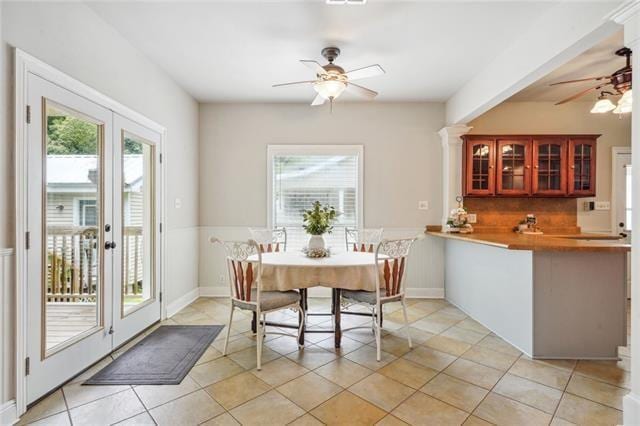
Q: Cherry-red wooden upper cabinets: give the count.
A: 4